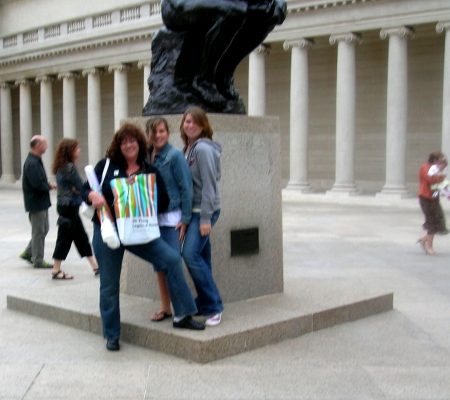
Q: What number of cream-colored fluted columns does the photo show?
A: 12